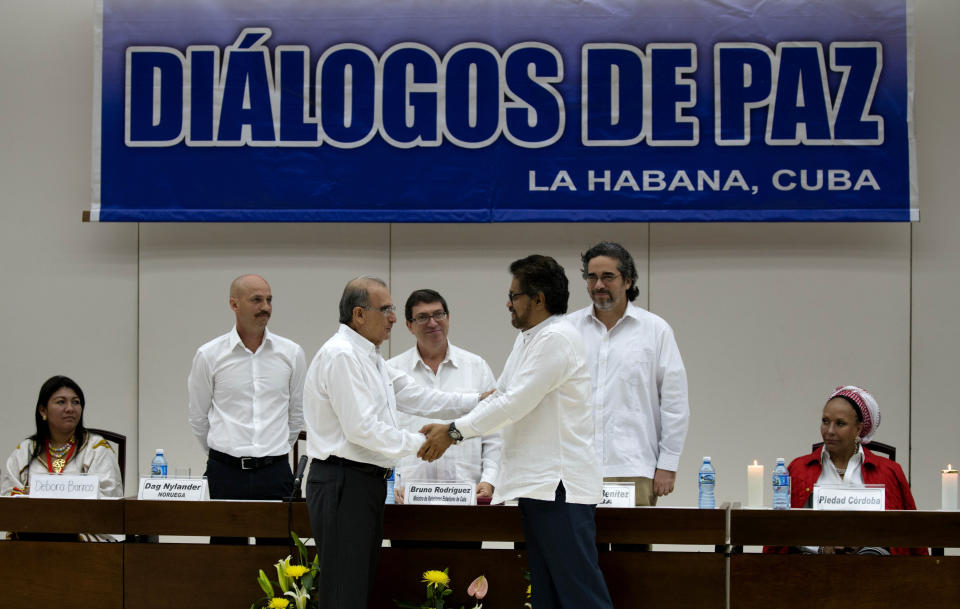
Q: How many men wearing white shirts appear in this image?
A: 5